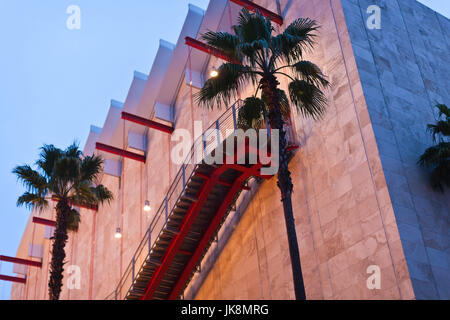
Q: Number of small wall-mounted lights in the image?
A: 3